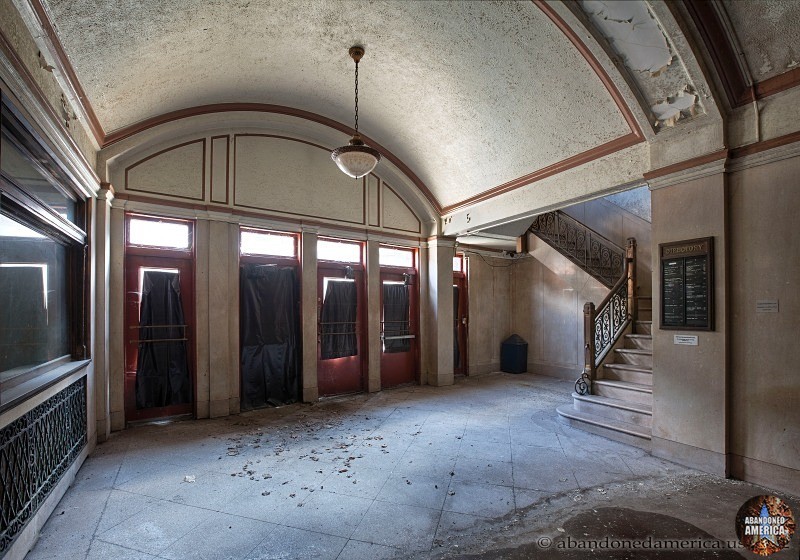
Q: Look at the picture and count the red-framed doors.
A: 5